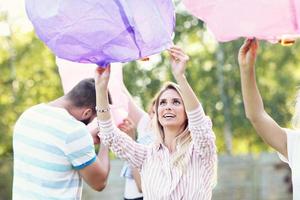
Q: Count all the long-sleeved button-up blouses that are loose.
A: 1